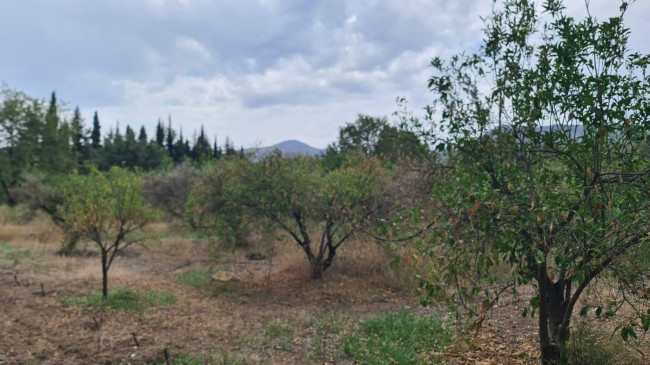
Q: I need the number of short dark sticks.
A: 5